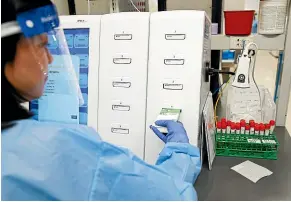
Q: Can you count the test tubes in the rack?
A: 12